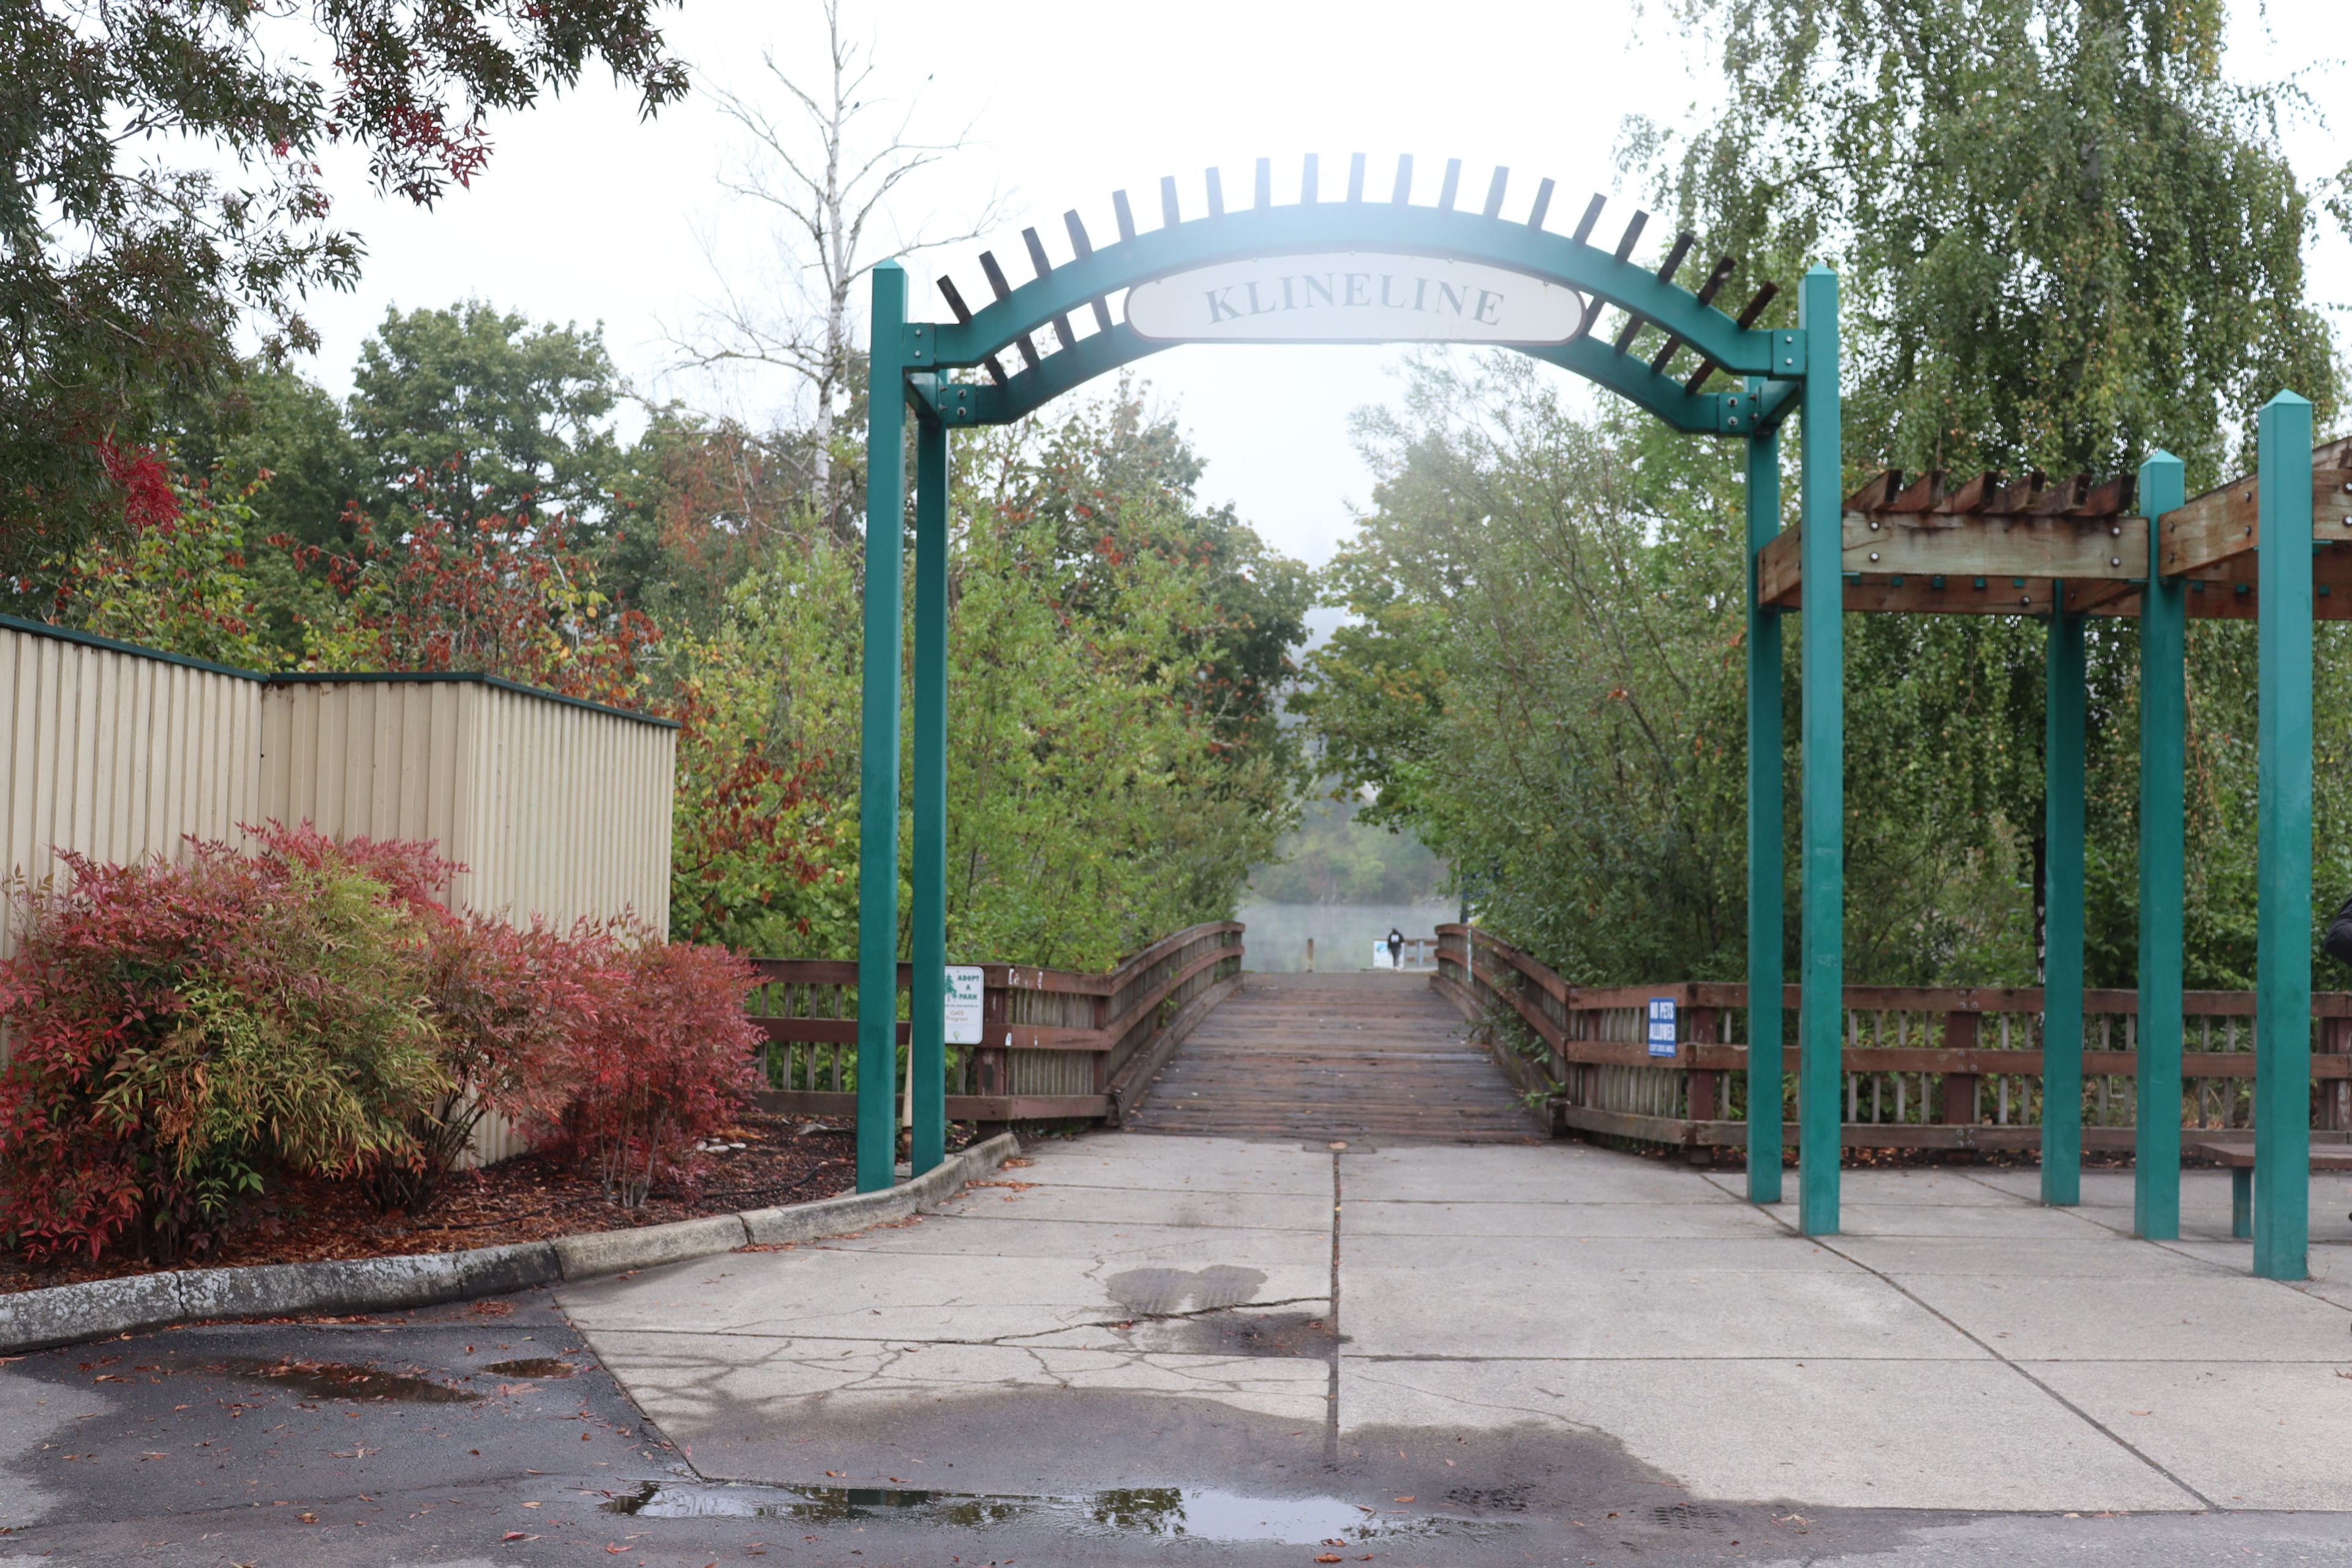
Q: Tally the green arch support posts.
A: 4